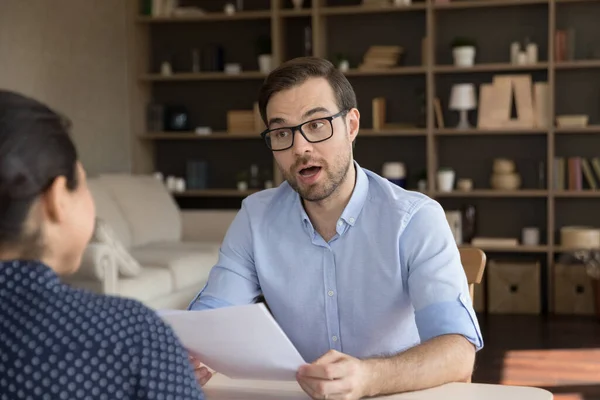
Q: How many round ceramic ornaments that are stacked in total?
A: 2